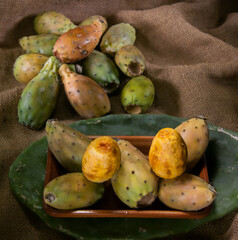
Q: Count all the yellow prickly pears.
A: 2